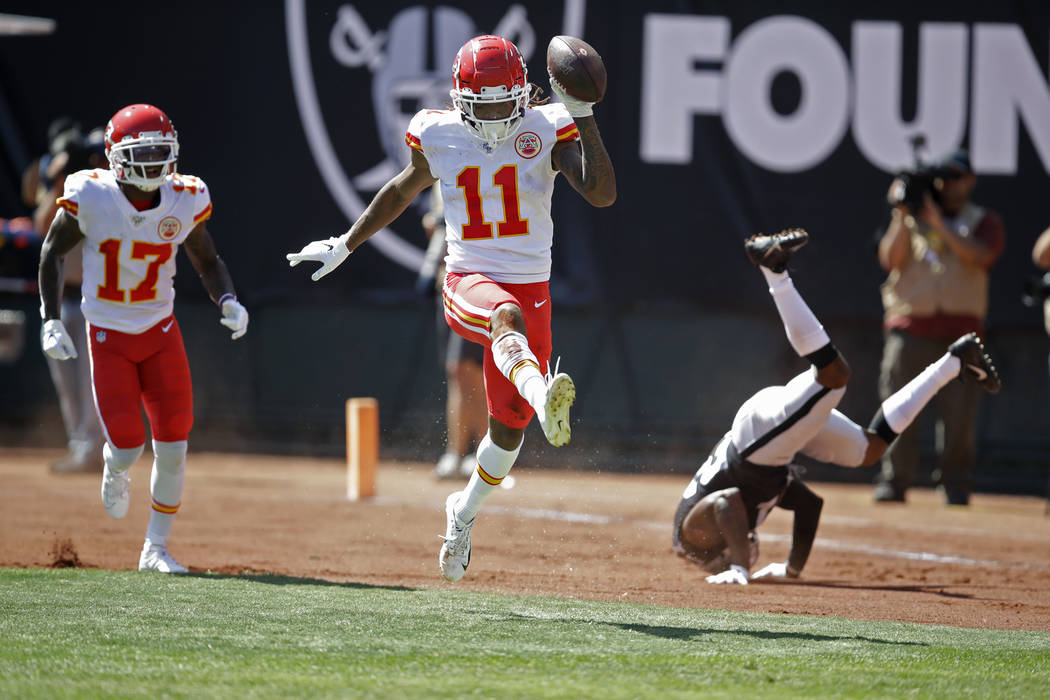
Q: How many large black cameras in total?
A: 1